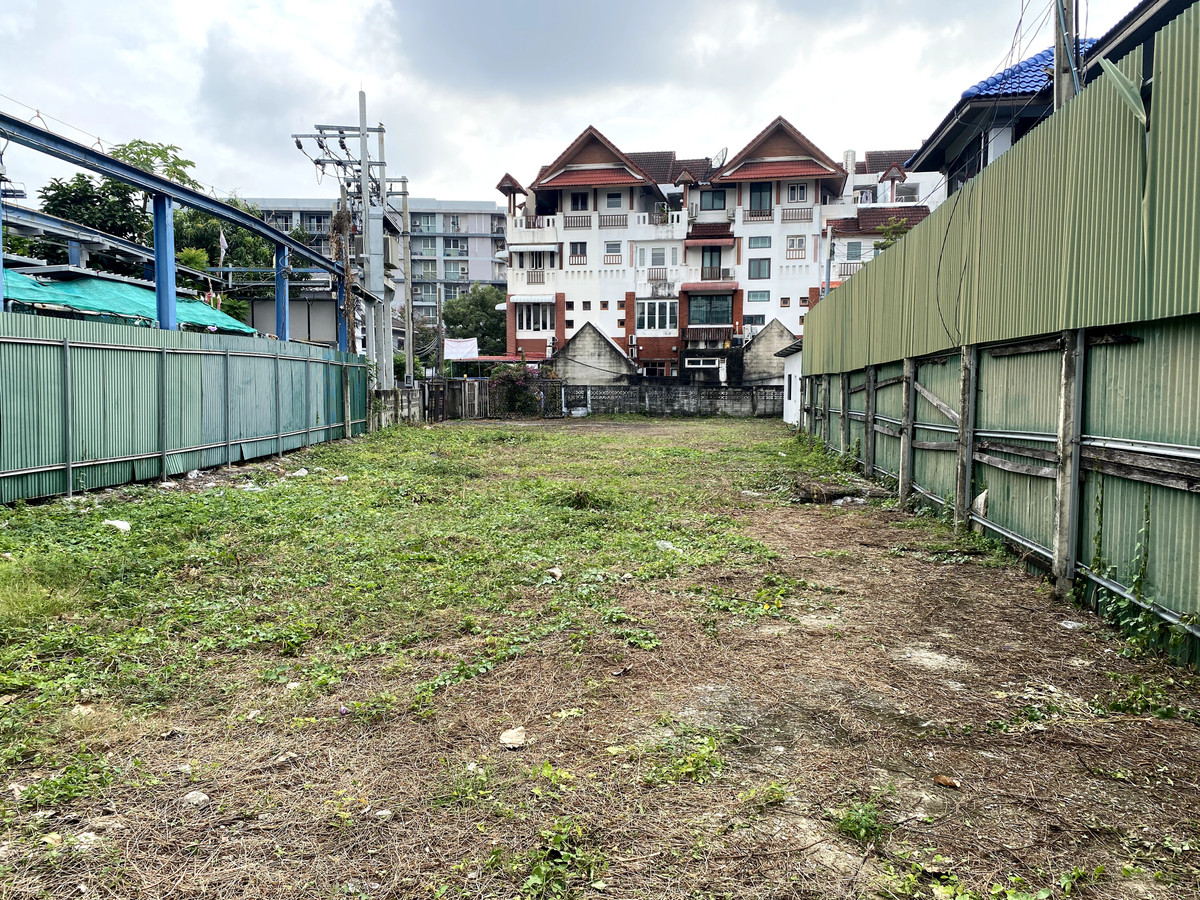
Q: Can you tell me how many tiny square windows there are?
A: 9